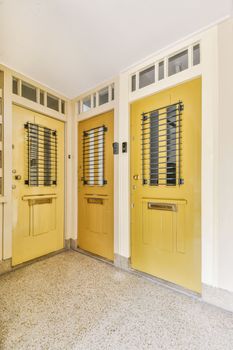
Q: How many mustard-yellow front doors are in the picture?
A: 3